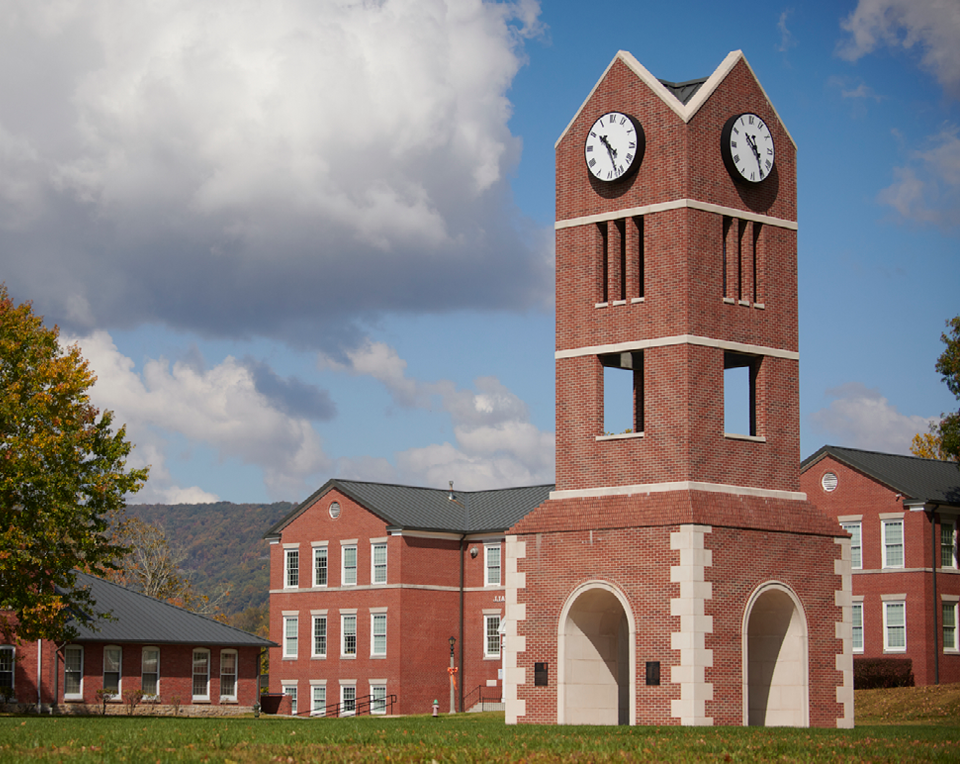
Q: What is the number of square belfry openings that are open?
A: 2